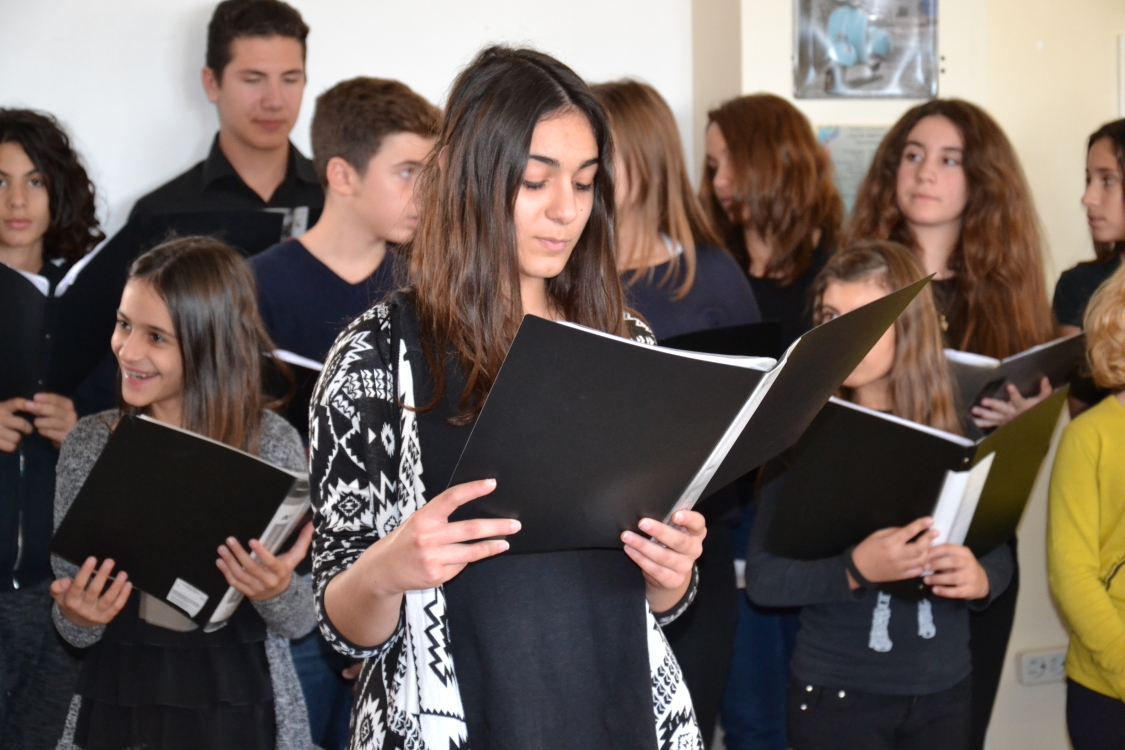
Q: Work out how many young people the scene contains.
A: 11